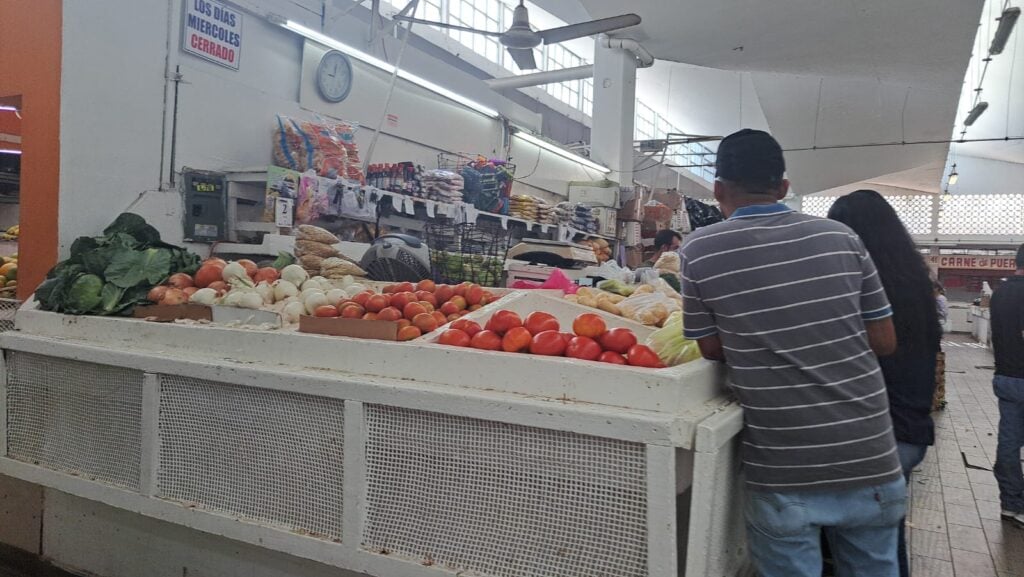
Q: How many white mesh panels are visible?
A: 3